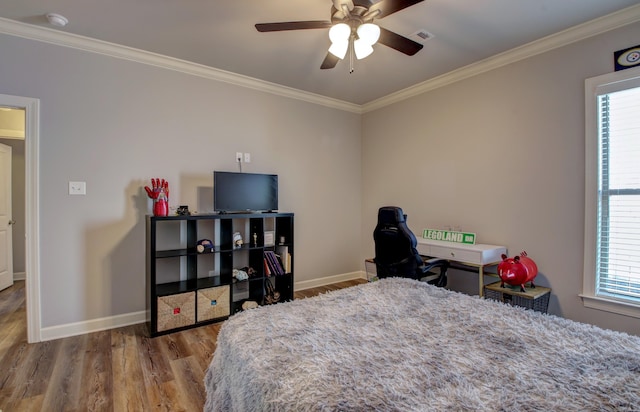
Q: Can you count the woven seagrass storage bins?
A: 2